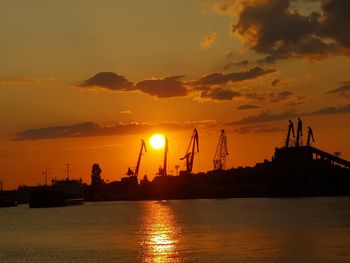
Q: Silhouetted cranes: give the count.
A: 7